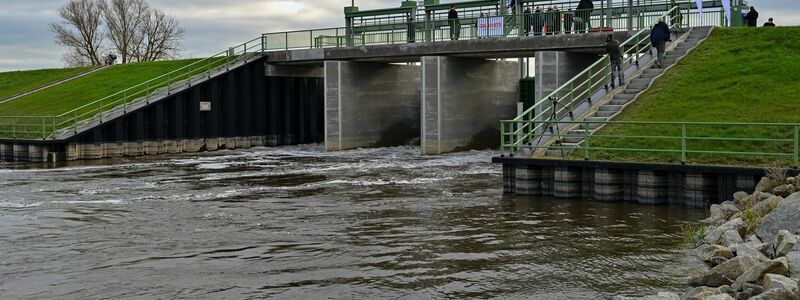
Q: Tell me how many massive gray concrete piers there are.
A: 3